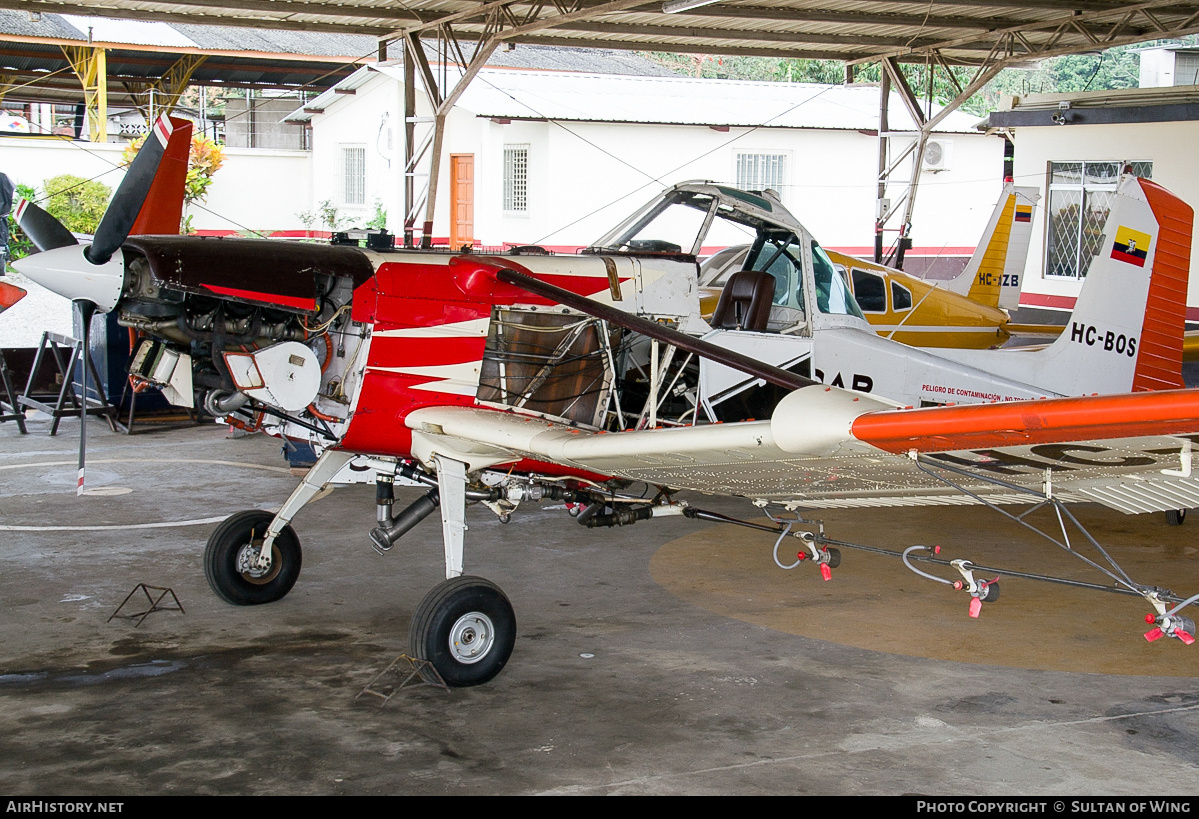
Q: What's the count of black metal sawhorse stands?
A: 2